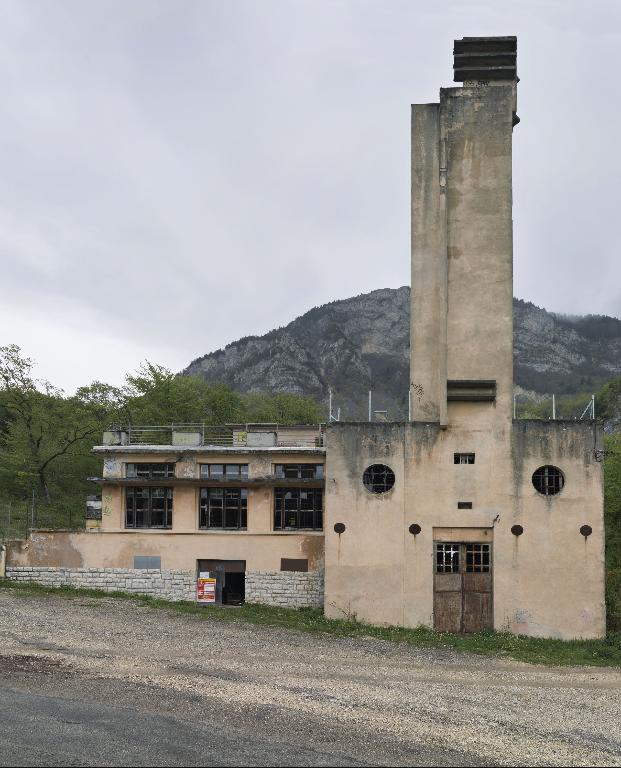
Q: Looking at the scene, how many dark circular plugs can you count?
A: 4